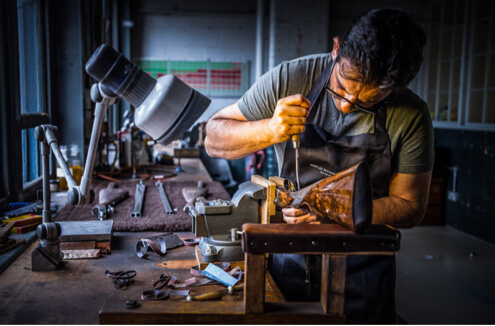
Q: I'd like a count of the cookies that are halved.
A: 0